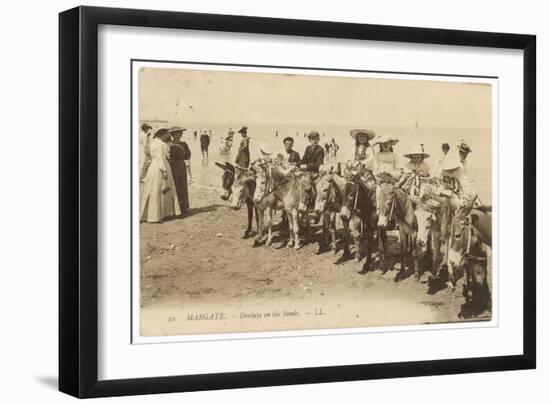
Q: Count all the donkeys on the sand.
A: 9